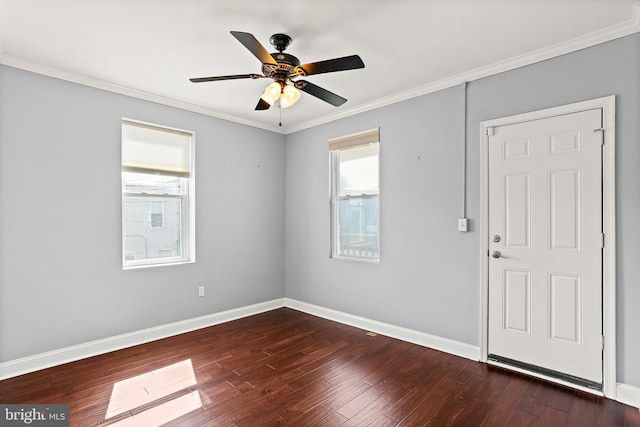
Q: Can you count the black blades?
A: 5